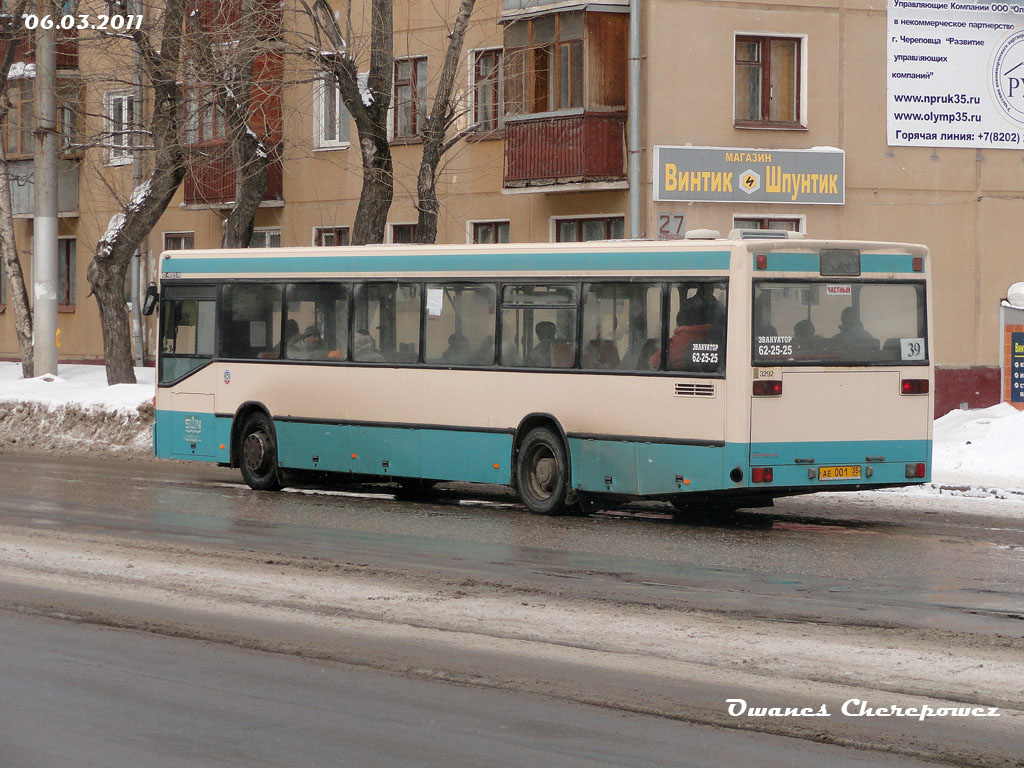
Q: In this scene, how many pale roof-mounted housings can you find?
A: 2